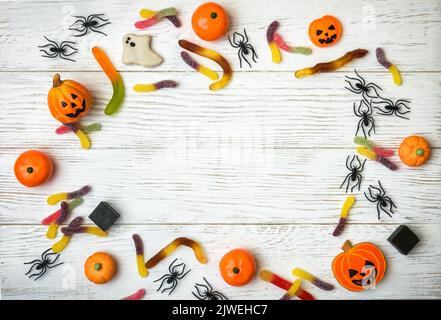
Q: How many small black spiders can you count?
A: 11